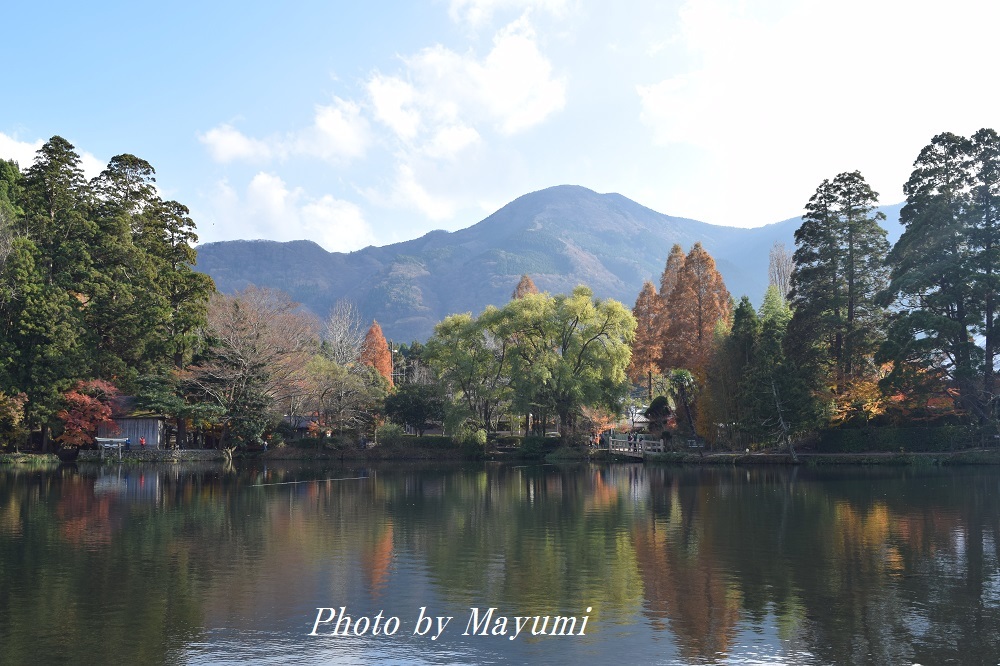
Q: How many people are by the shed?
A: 2